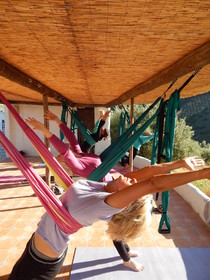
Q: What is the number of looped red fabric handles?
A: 0